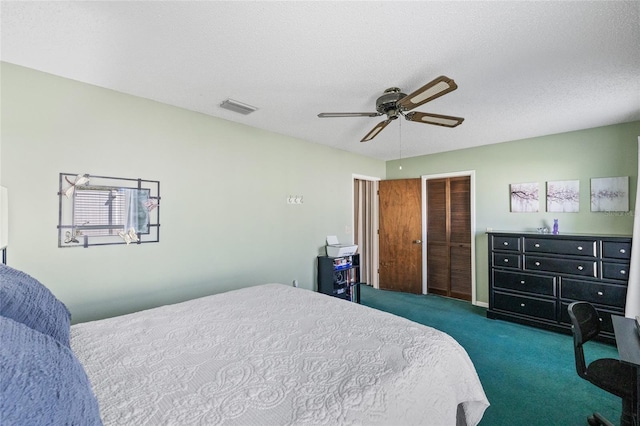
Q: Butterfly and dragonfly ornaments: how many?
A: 4